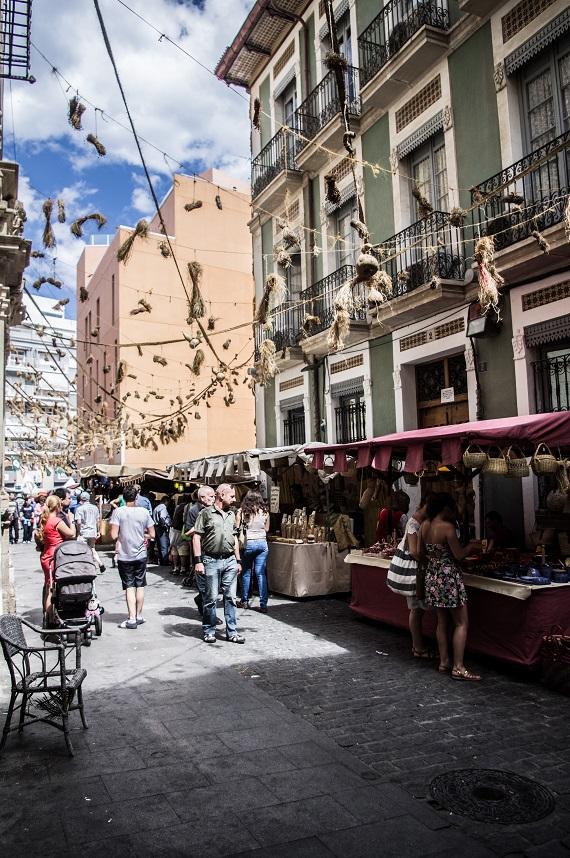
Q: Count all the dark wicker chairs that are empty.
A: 1